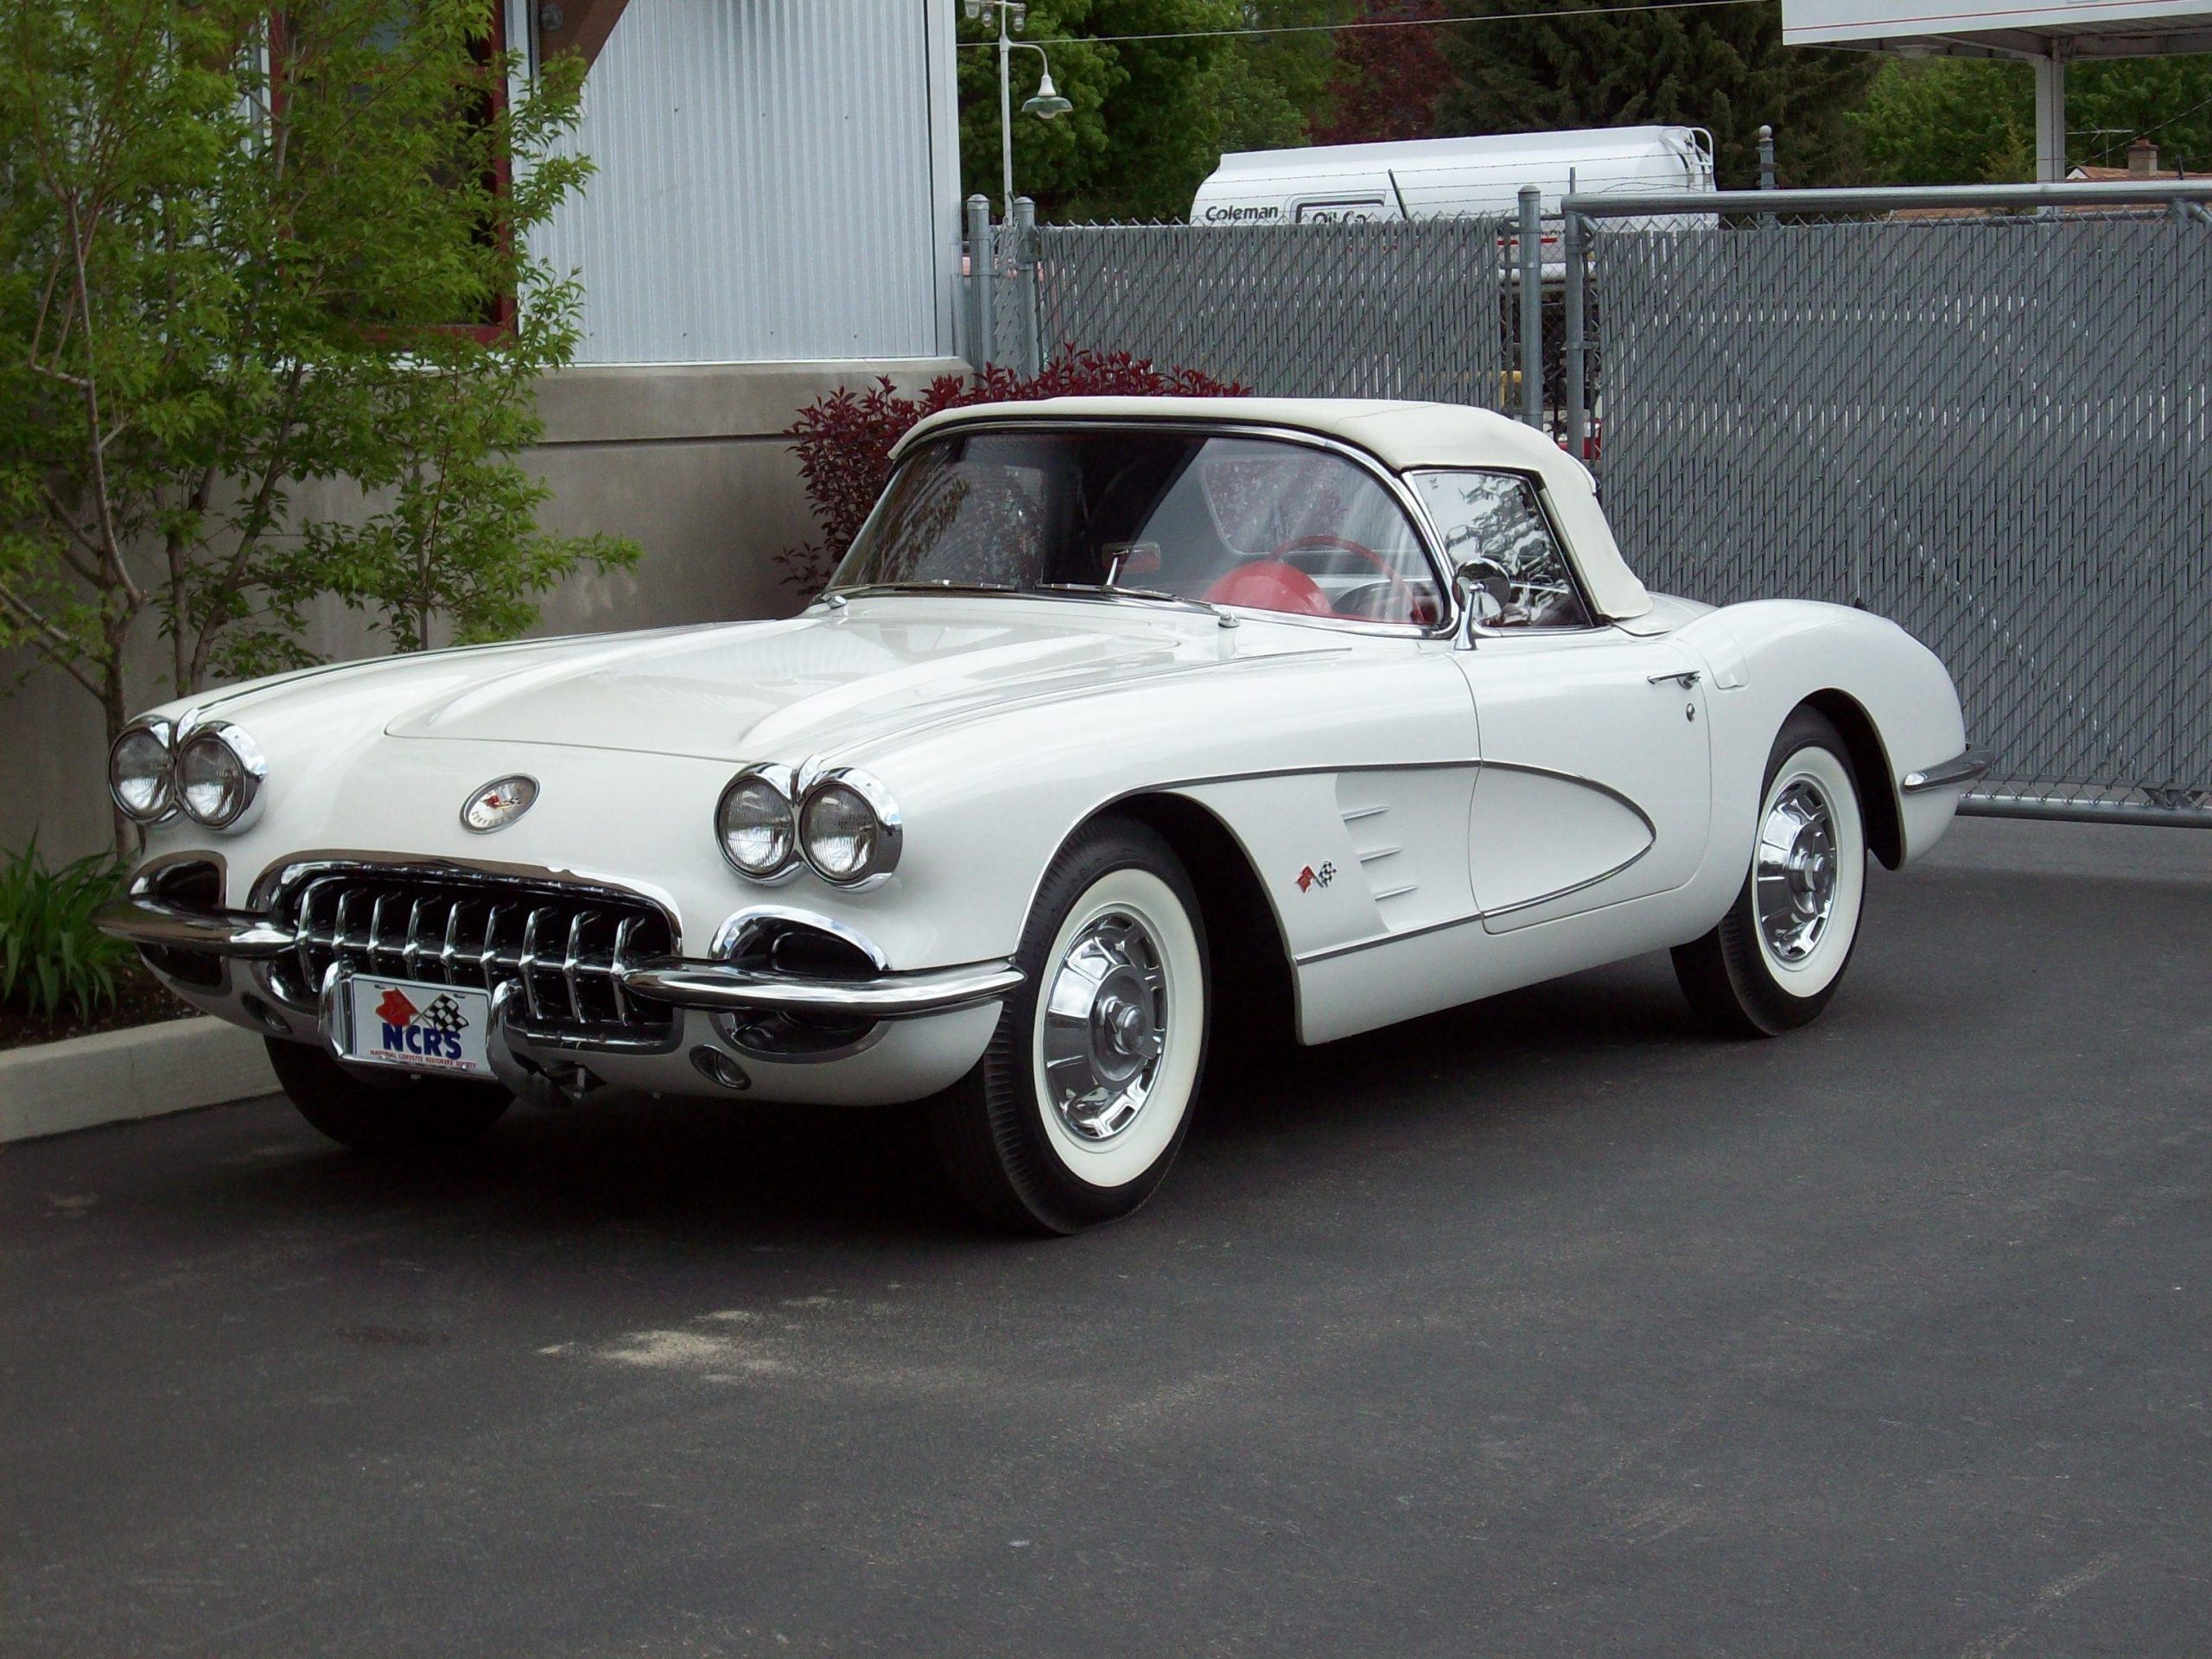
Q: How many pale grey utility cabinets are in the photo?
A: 0